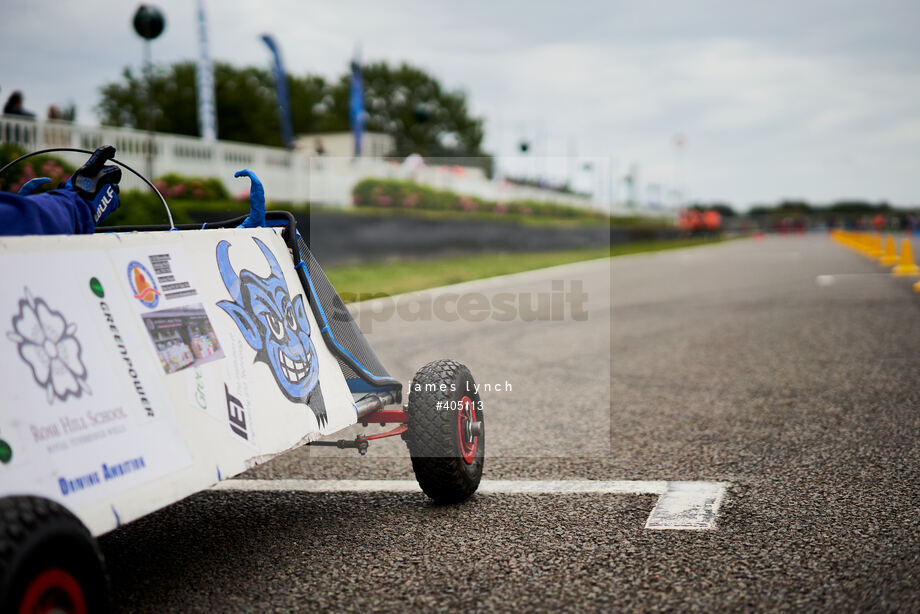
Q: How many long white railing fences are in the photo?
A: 1